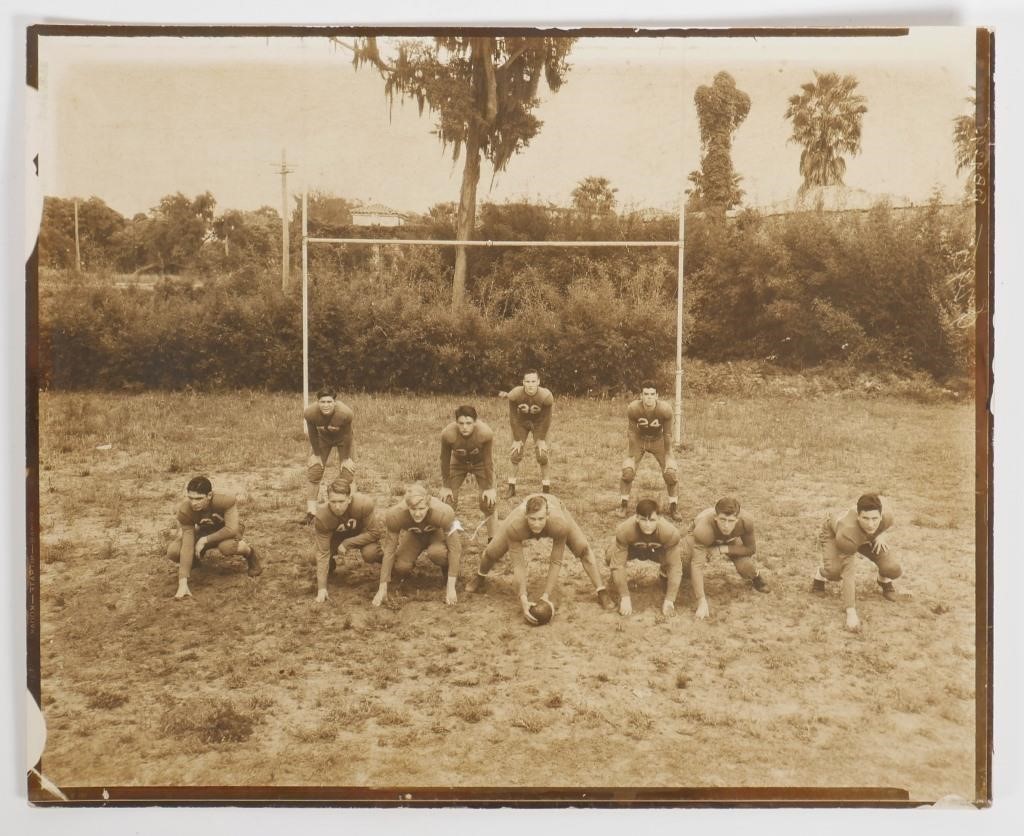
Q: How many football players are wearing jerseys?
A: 11